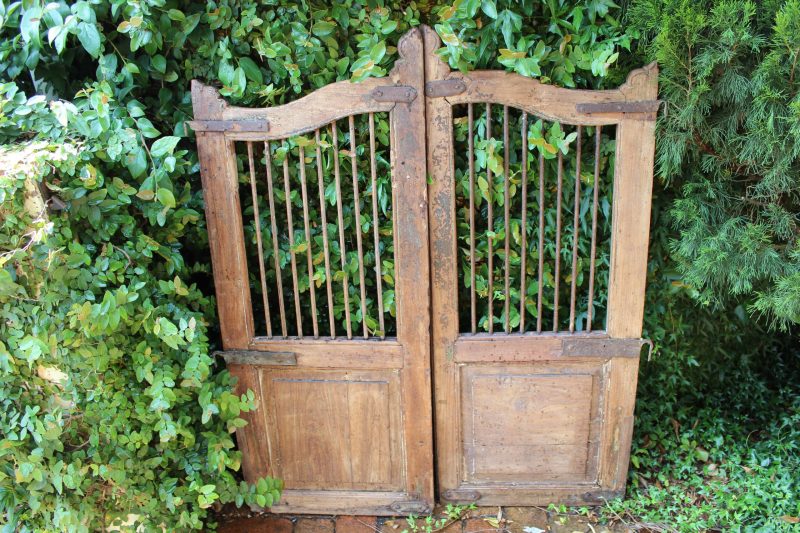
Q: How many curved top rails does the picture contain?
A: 2